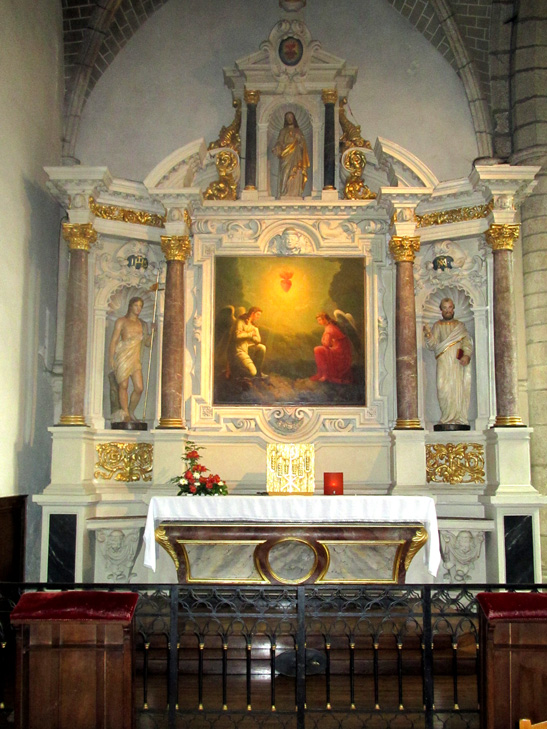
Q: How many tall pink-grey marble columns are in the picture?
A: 4